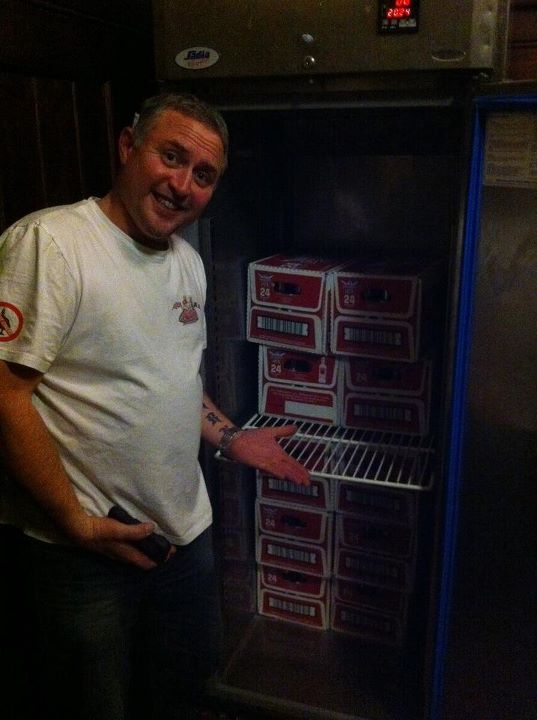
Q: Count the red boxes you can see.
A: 10